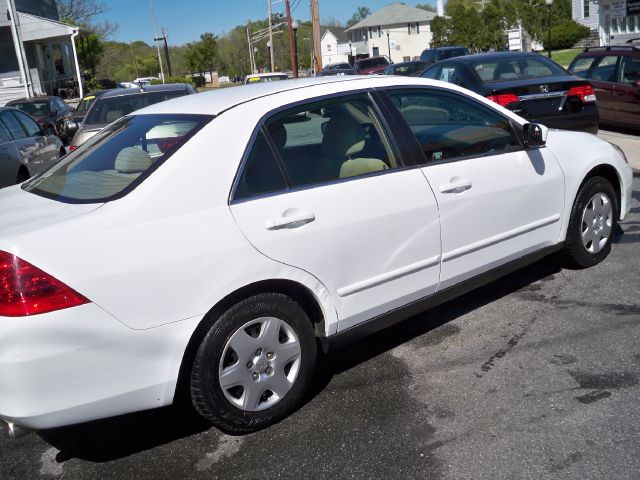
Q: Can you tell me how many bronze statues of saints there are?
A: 0